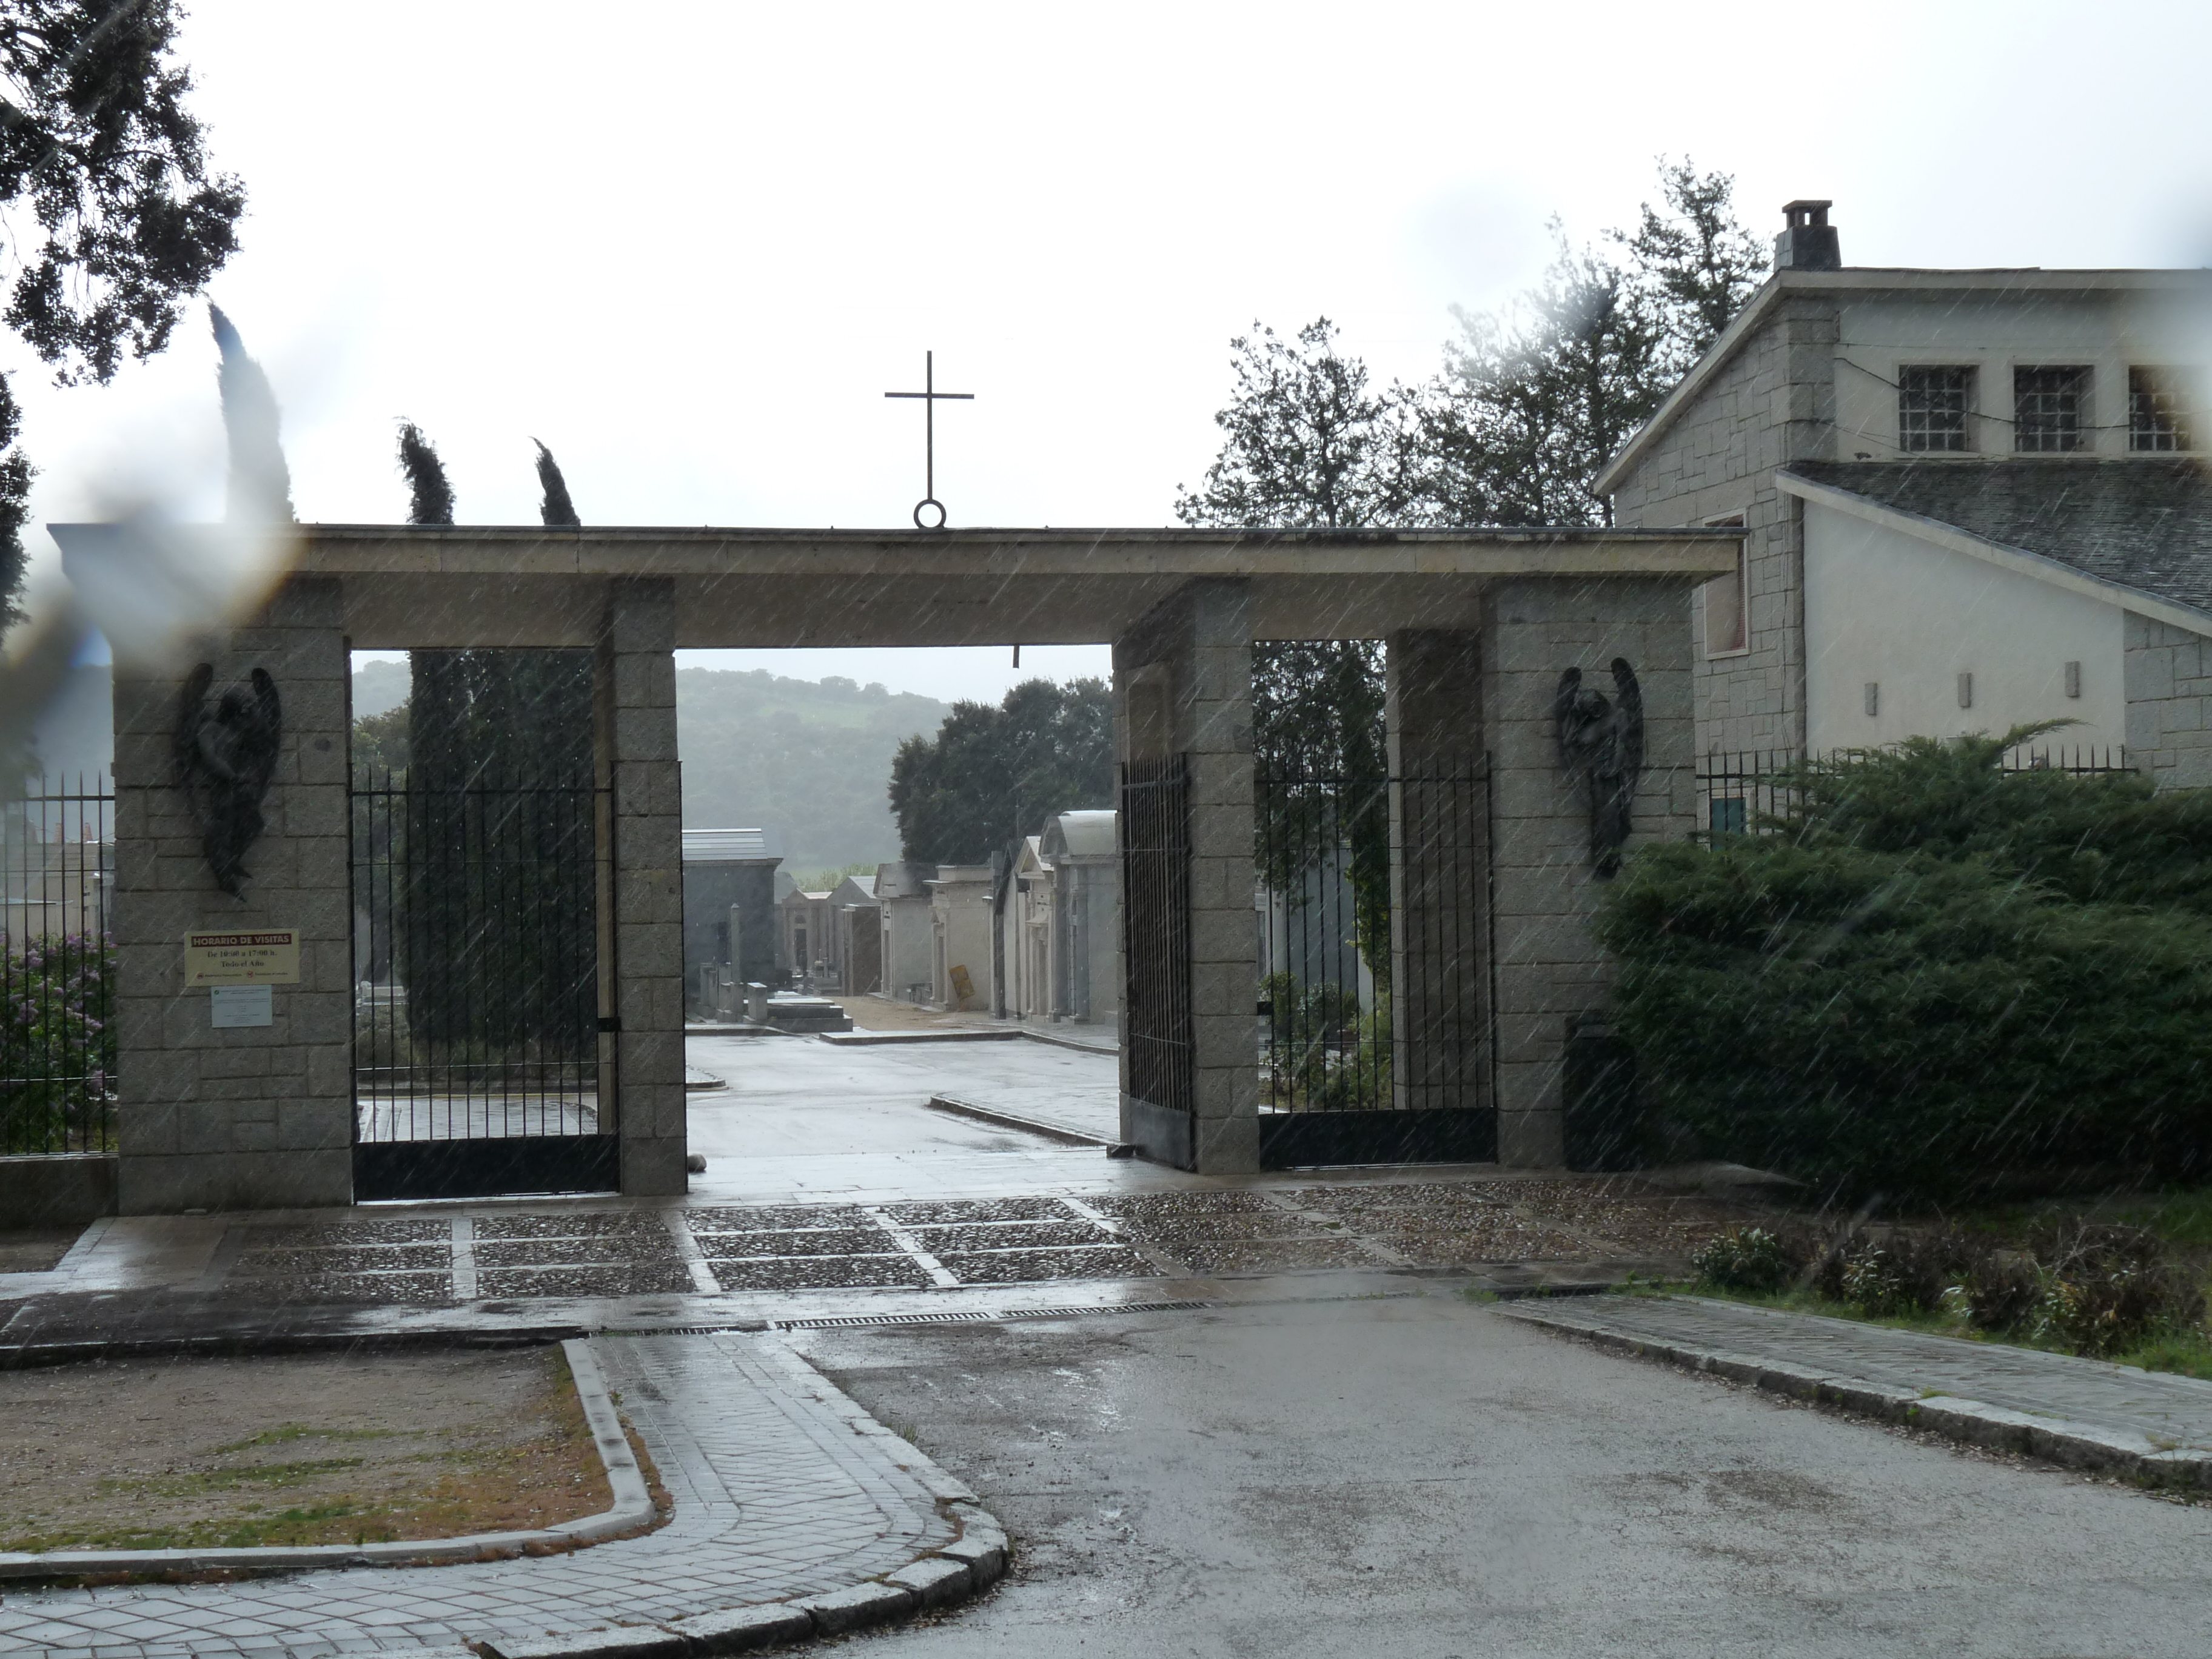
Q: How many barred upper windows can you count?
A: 3